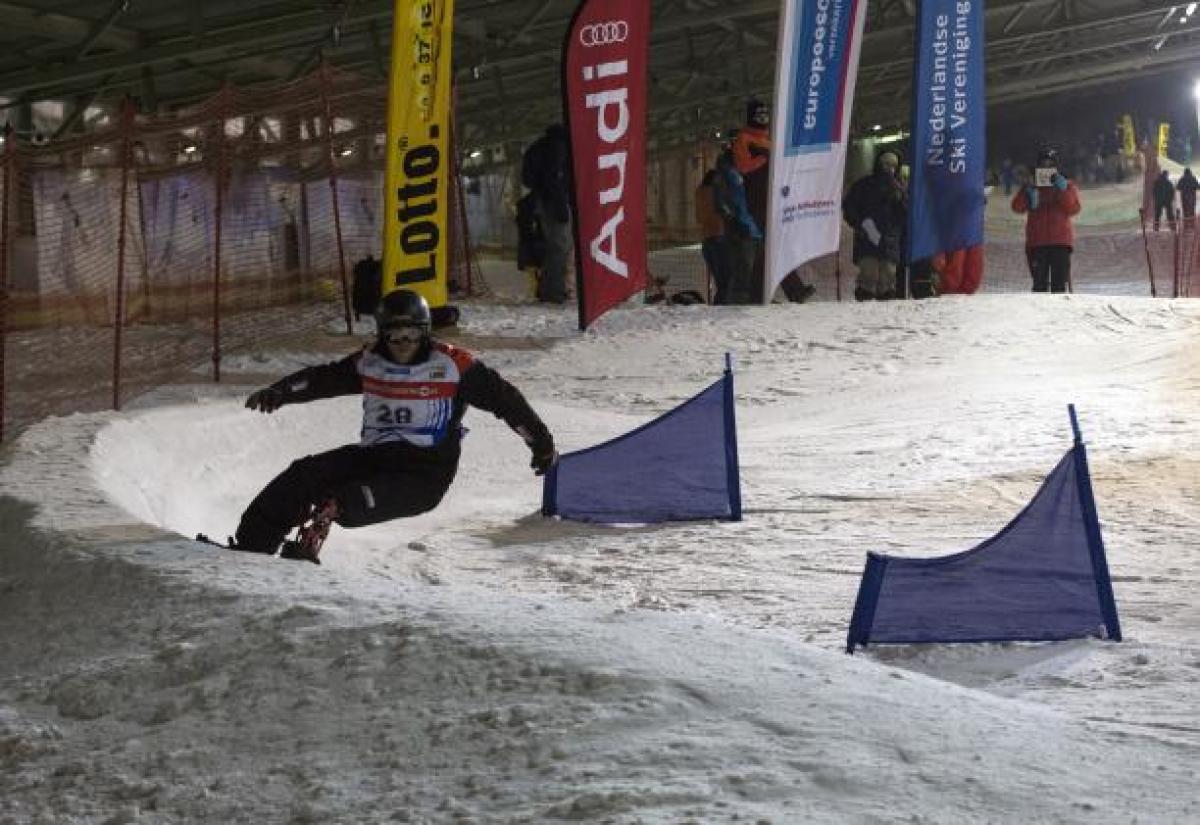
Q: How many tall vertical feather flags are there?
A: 4